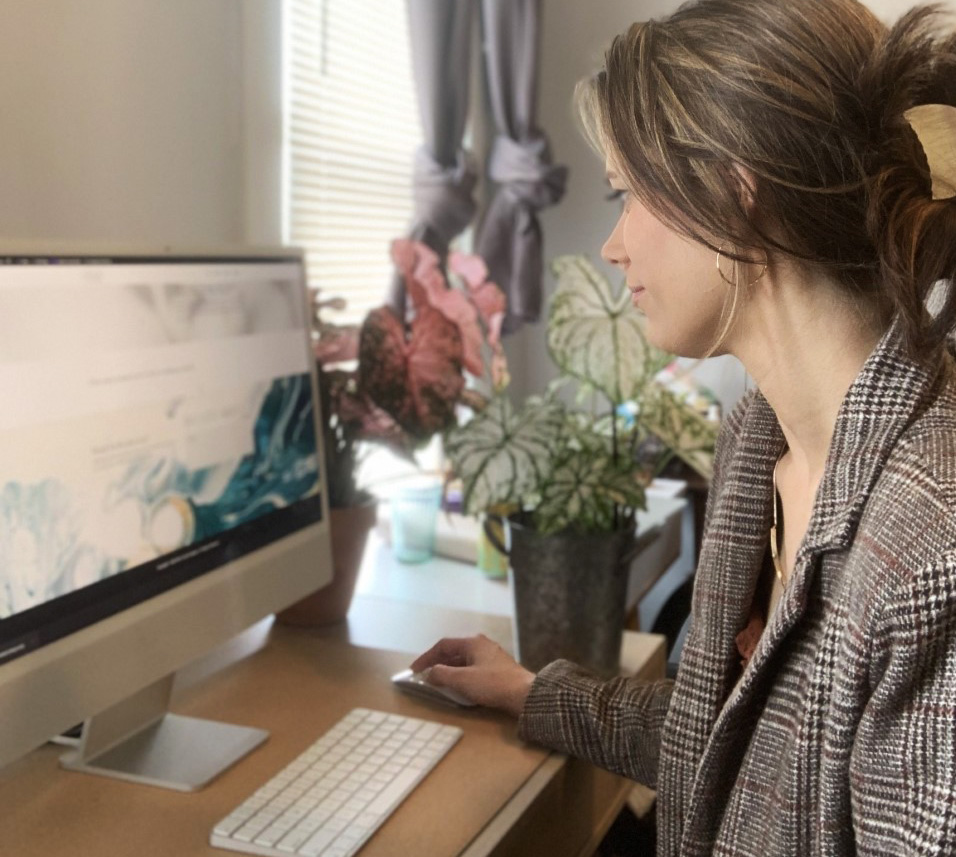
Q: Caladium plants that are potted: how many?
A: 2